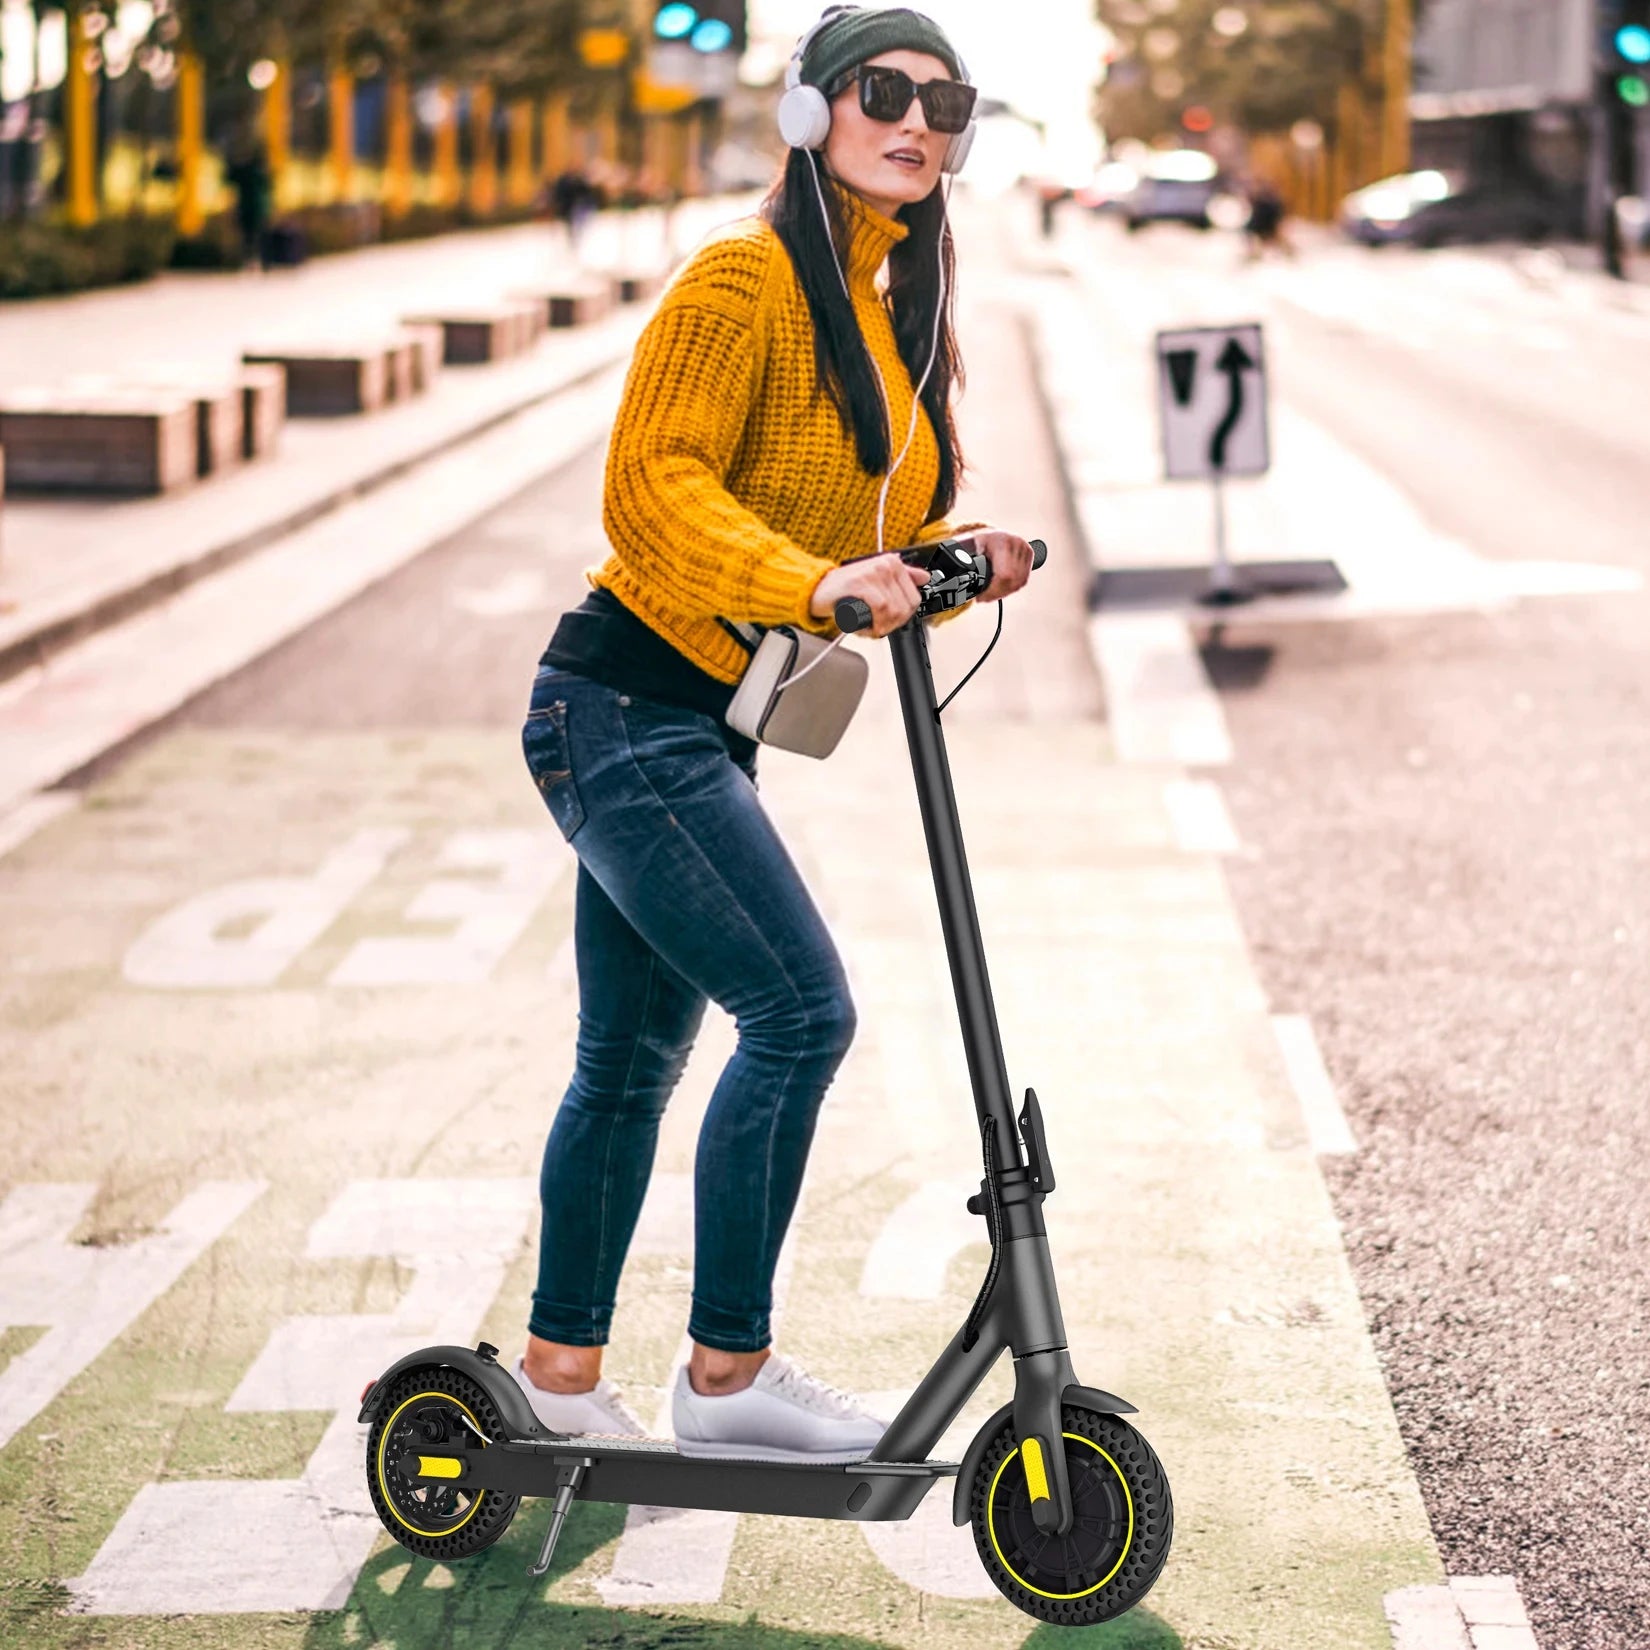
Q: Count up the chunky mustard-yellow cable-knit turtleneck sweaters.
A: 1